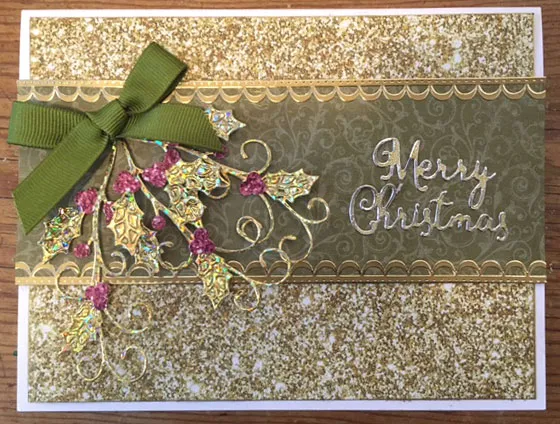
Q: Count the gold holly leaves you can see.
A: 9